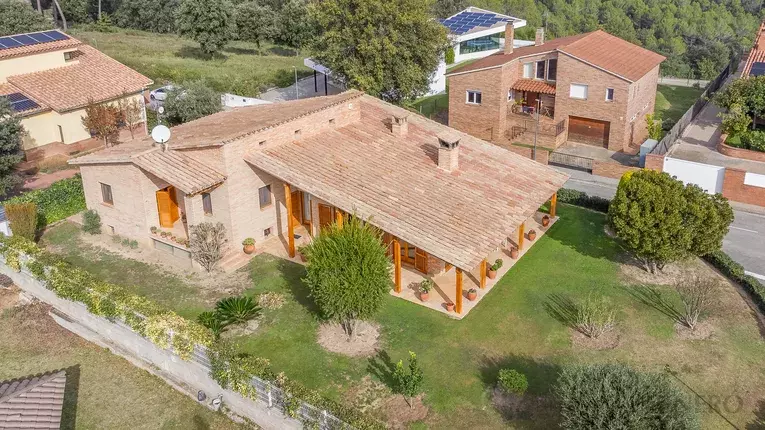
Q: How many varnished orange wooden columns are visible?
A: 7